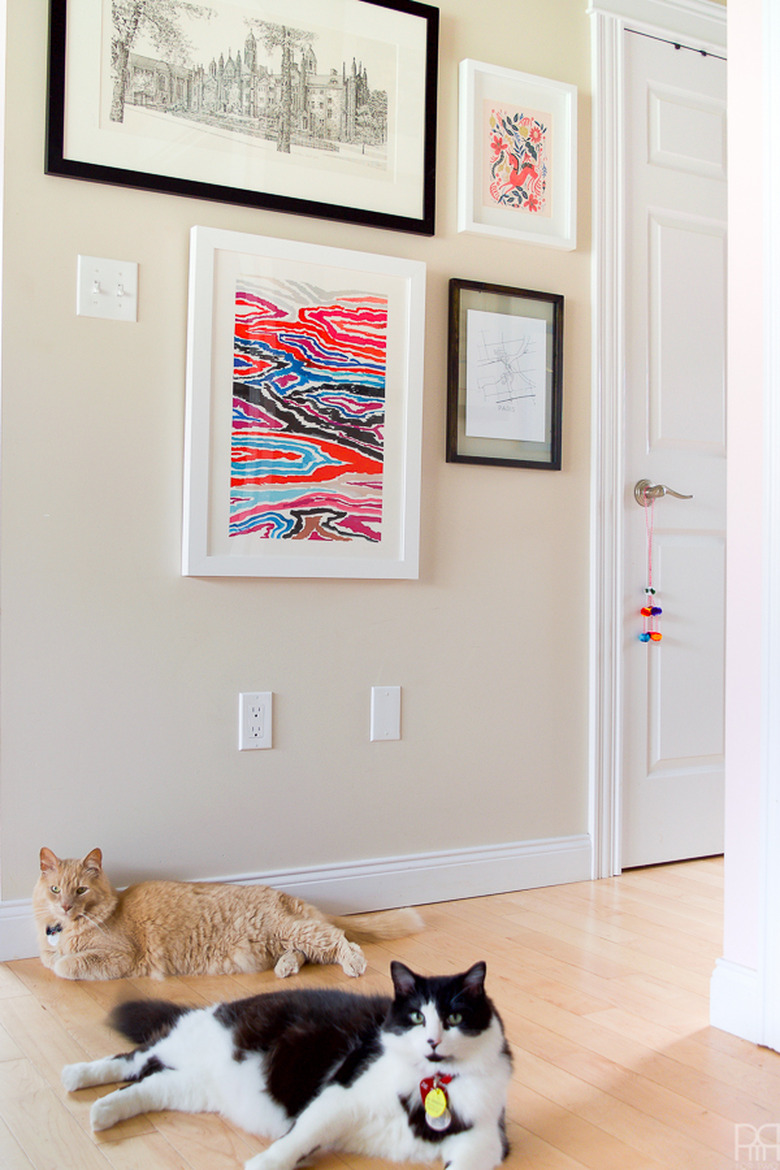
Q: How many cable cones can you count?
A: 0